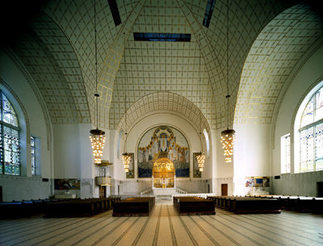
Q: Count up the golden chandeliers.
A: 4